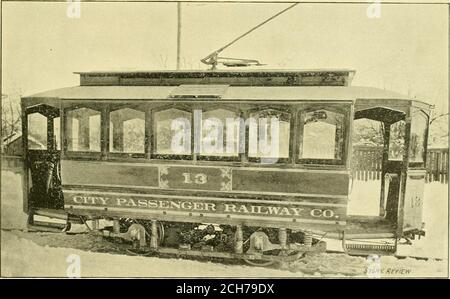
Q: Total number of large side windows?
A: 6